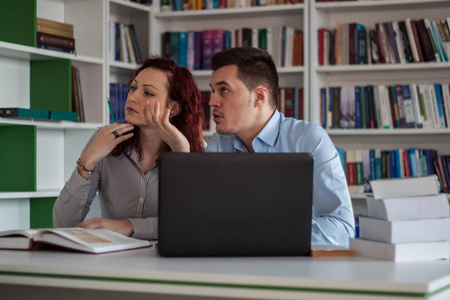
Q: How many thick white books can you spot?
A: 4